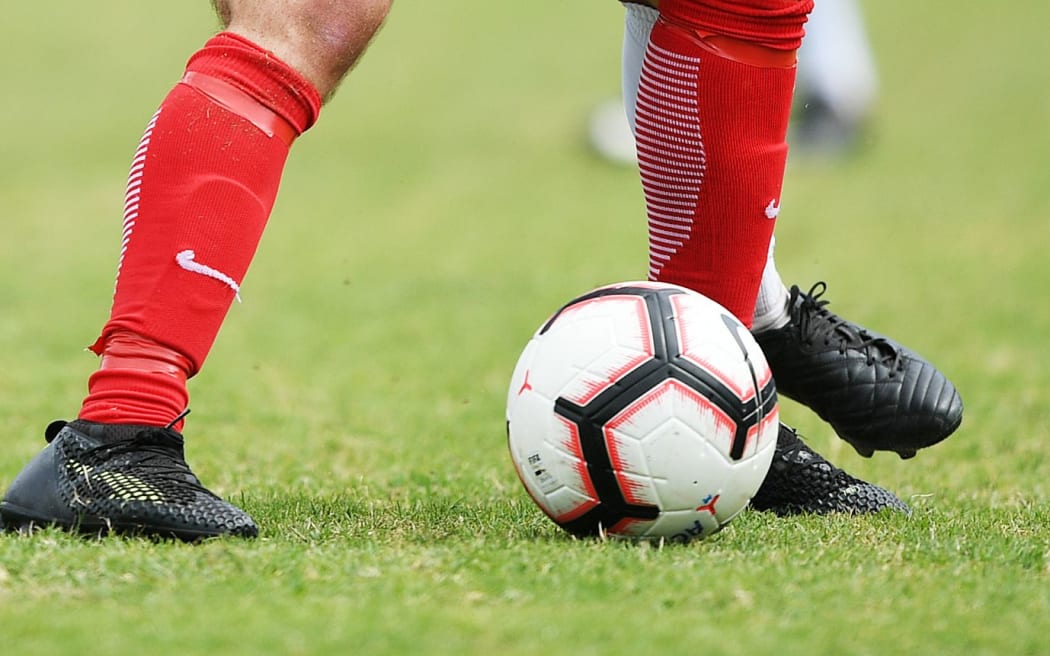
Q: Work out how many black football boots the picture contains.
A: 3